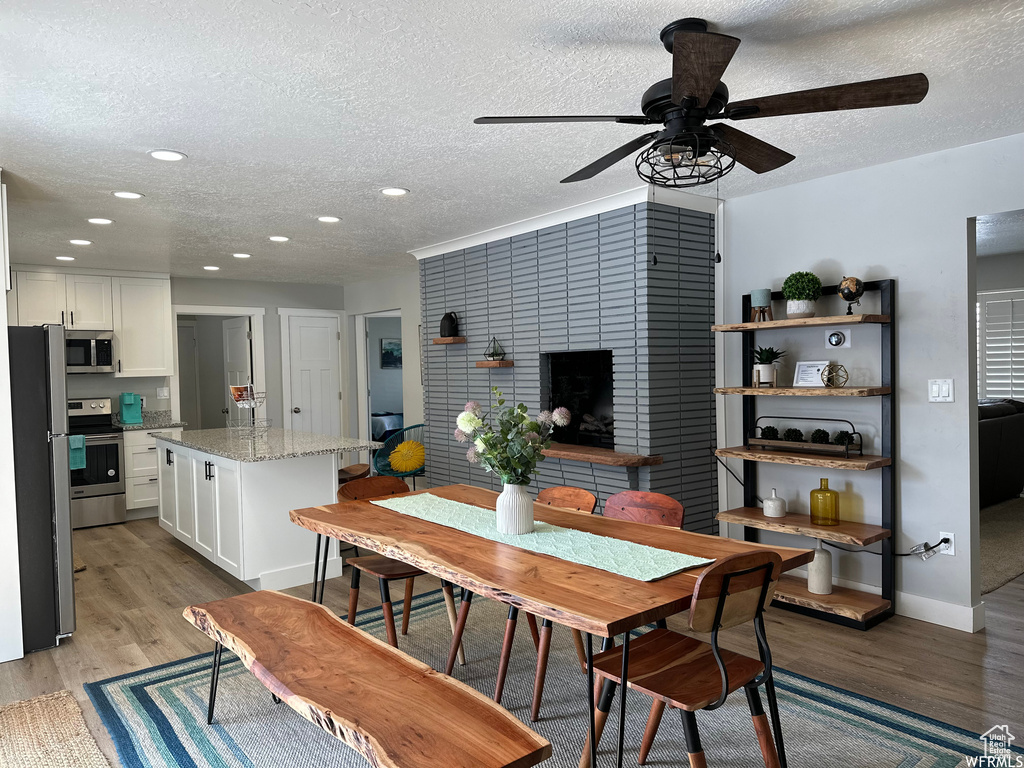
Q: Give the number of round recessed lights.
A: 10